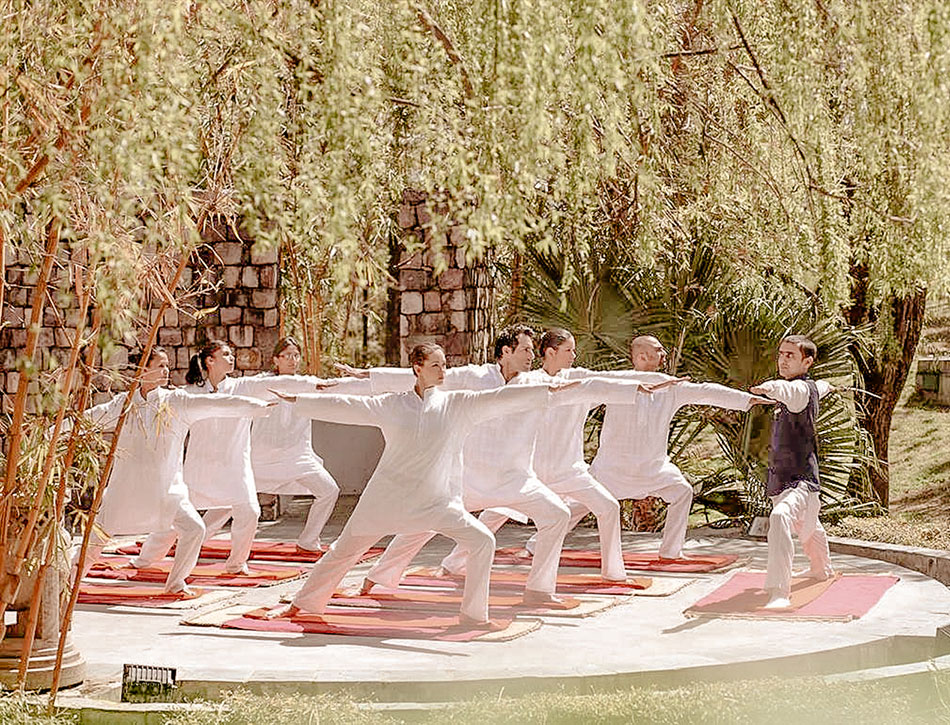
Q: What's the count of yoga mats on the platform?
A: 8